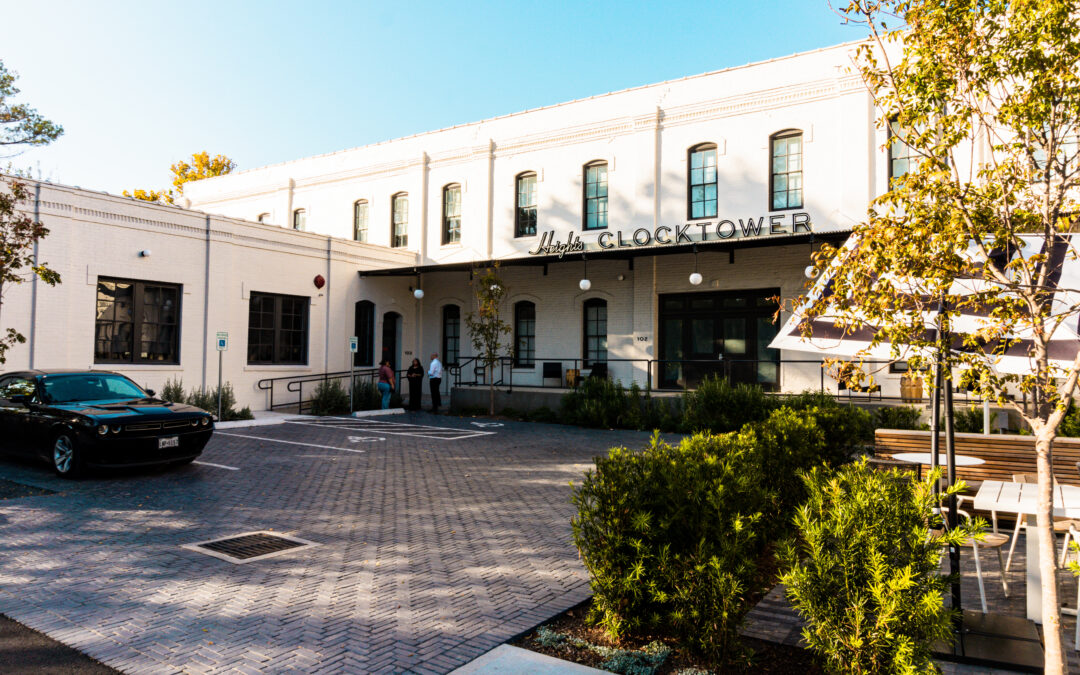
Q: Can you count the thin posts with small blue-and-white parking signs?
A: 2